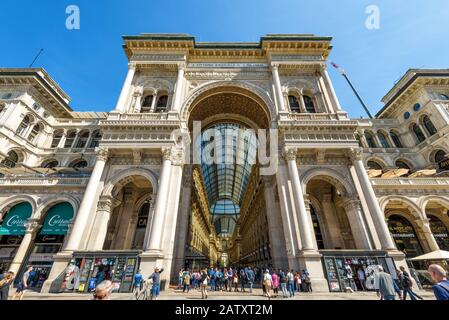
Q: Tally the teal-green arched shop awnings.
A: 2